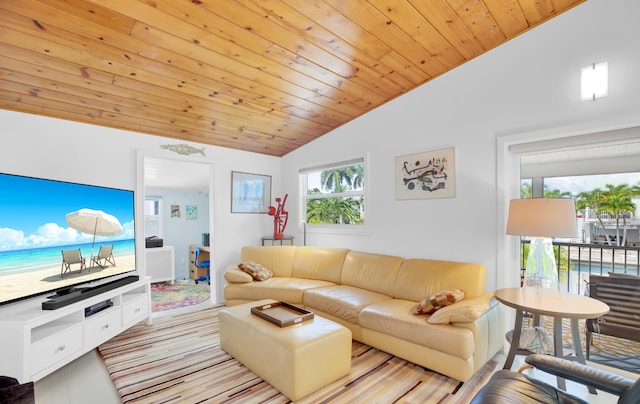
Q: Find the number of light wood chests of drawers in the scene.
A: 1